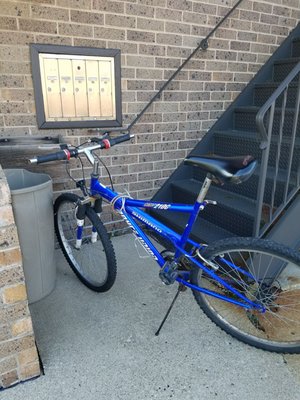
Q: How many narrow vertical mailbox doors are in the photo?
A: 5